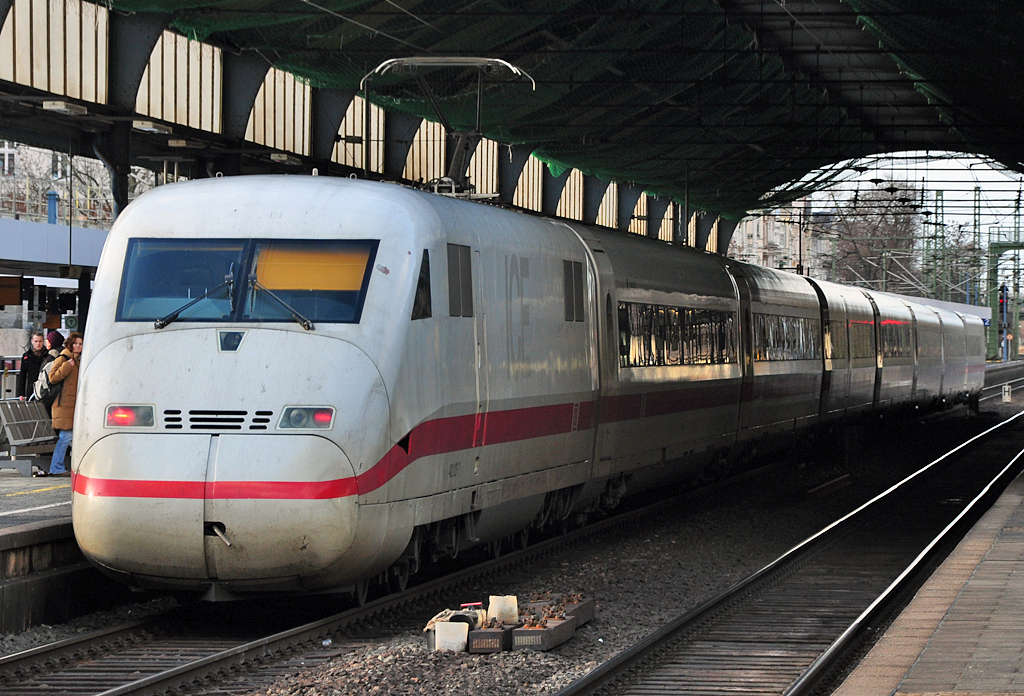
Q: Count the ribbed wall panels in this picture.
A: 13